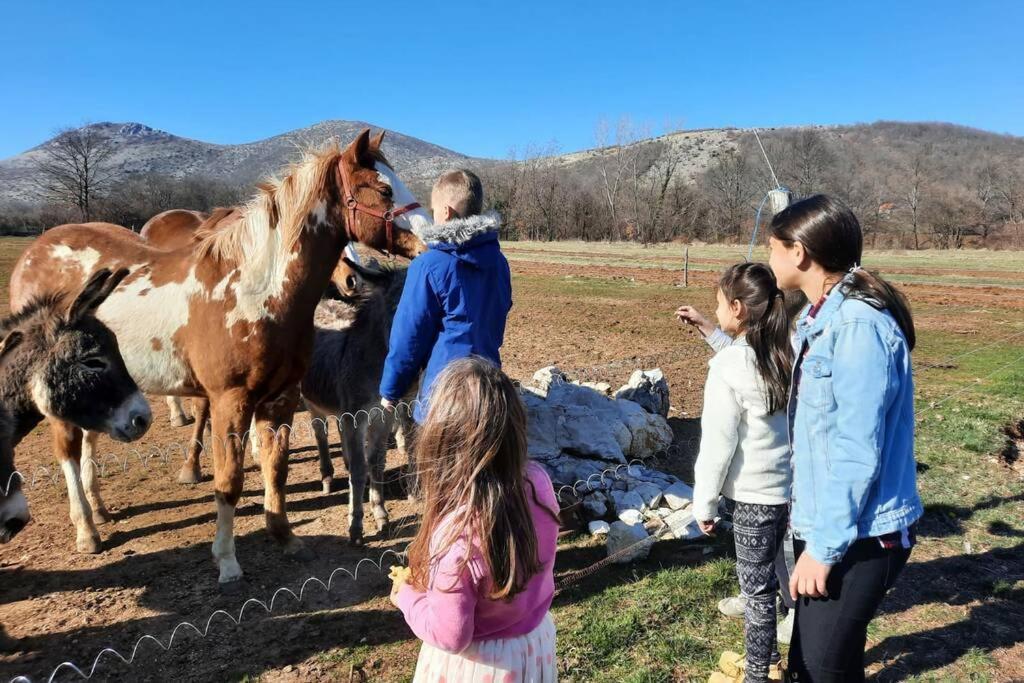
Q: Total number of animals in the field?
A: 5